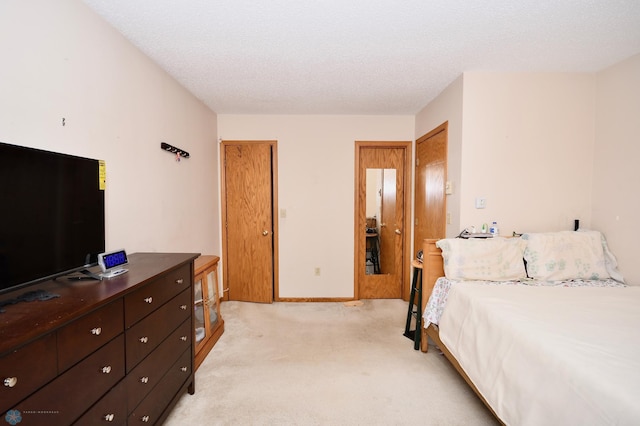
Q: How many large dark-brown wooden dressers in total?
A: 1